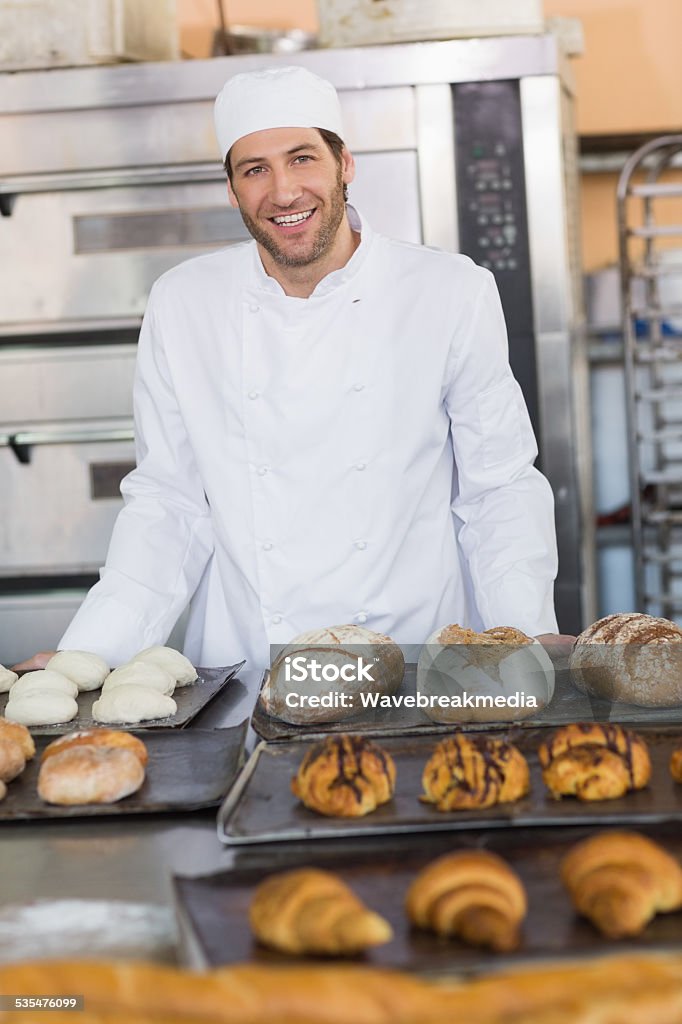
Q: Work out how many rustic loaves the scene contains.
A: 3